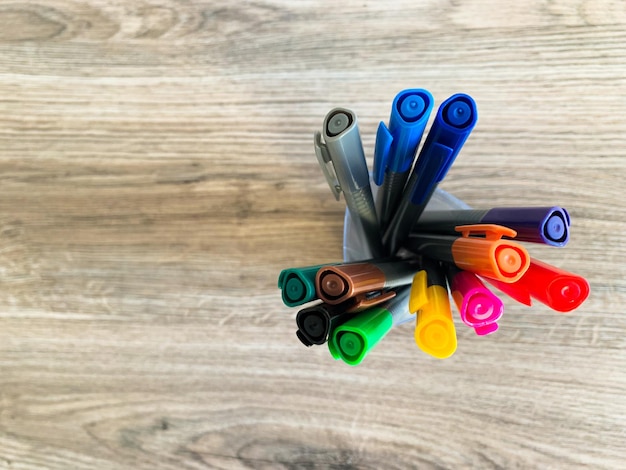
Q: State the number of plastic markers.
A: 12